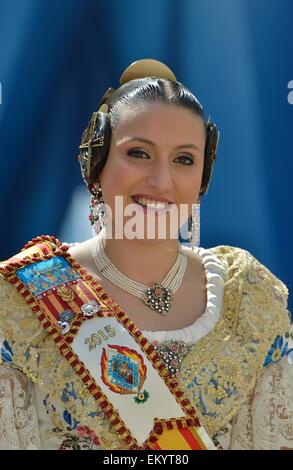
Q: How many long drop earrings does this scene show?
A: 2